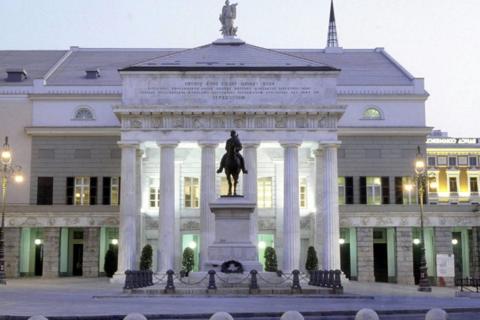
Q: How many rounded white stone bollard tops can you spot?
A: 6